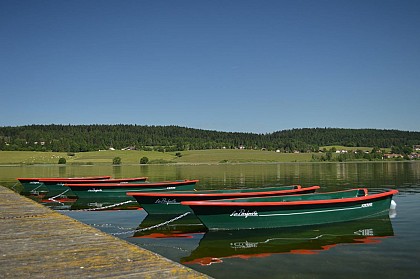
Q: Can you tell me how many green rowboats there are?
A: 5